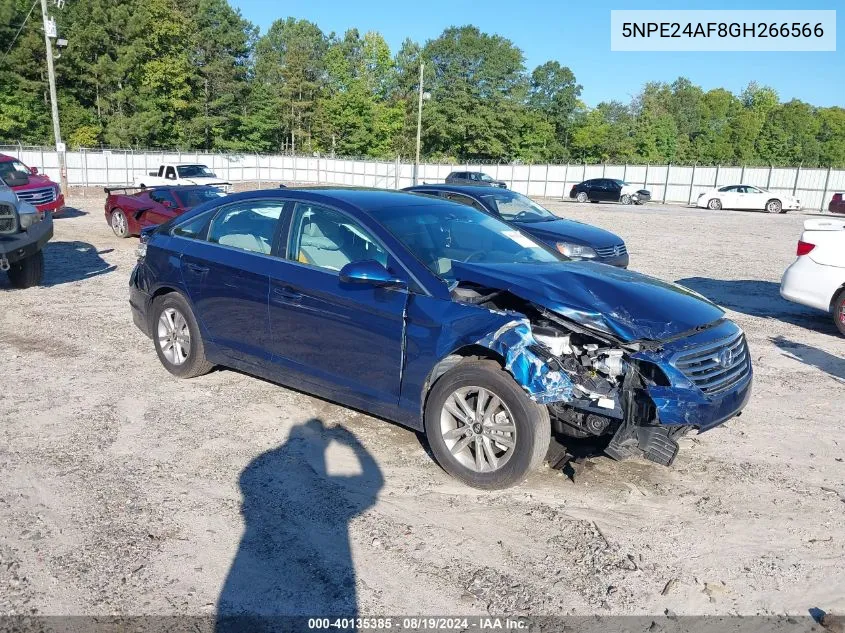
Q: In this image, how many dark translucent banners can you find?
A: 1